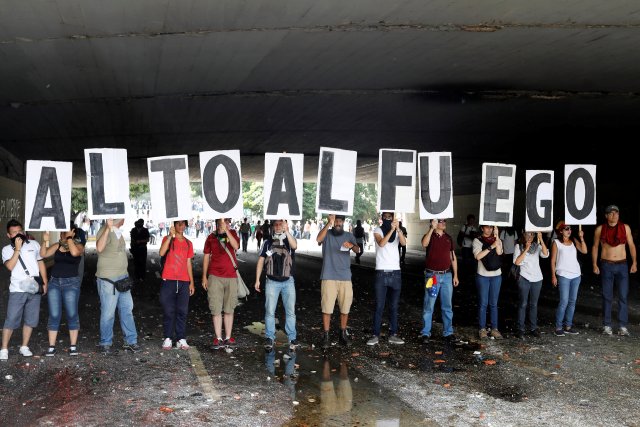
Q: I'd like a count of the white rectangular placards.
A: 11